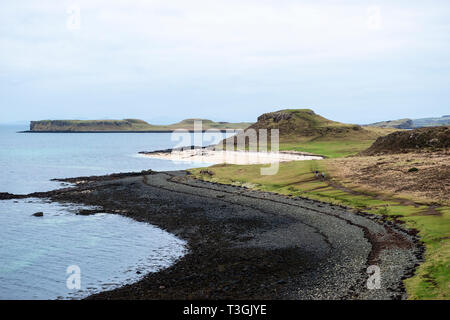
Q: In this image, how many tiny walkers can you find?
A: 2